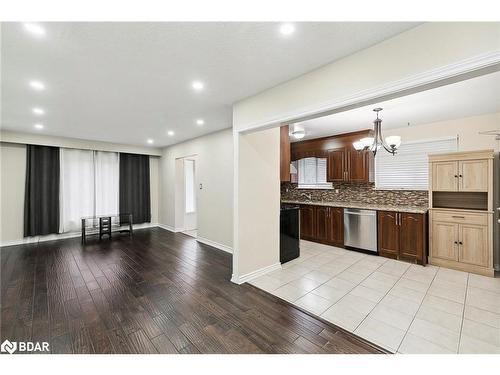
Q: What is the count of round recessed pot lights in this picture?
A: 9